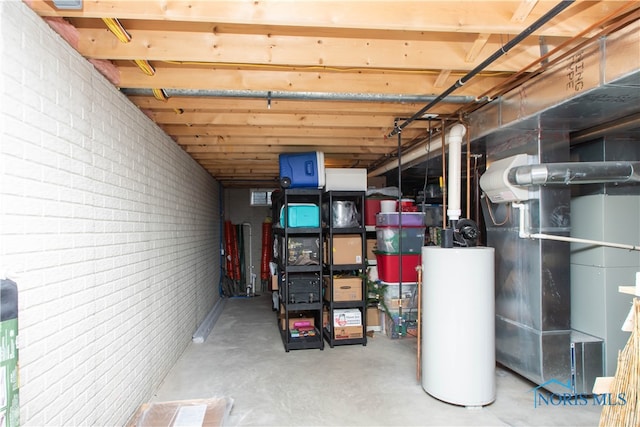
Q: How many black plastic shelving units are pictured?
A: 2